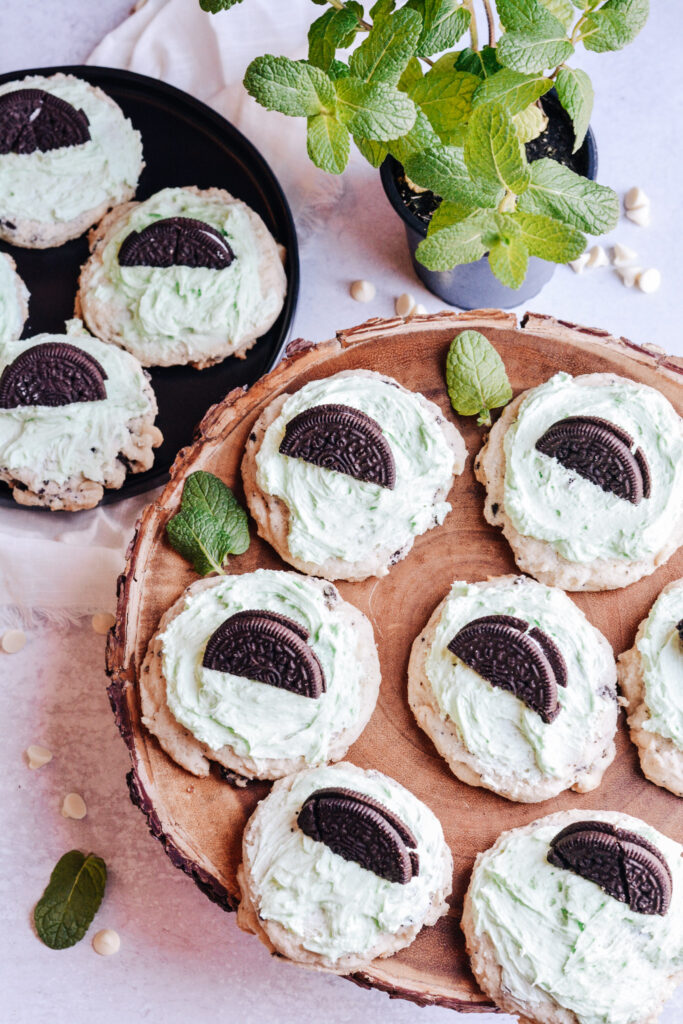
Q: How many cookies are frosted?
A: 11